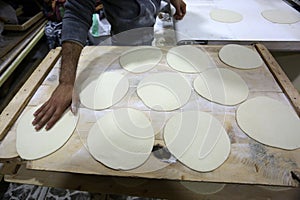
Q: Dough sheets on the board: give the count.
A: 10